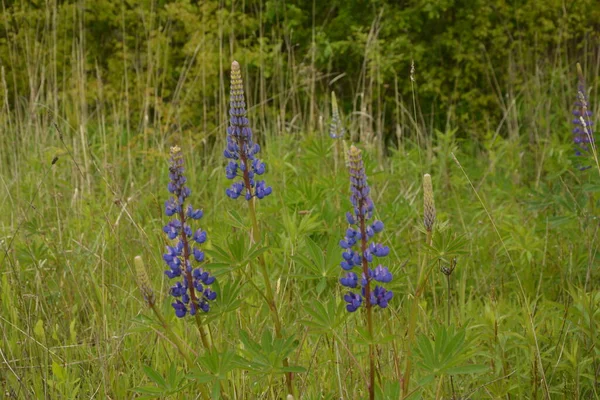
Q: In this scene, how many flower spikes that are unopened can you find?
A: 2